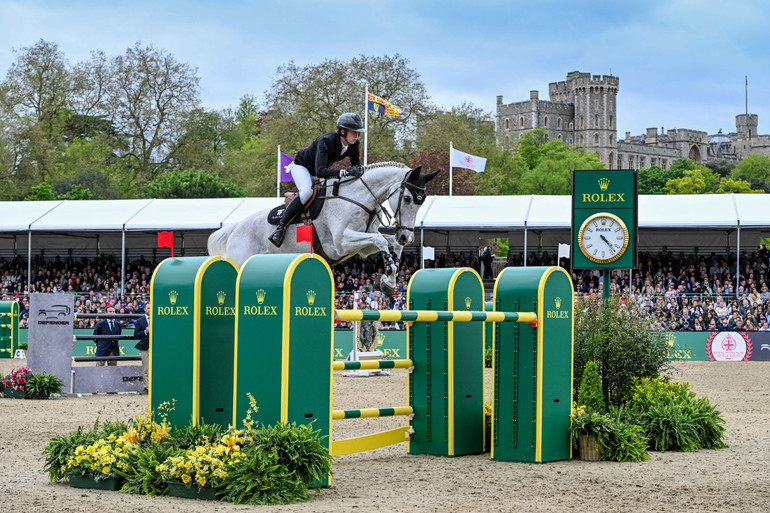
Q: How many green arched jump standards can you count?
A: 4